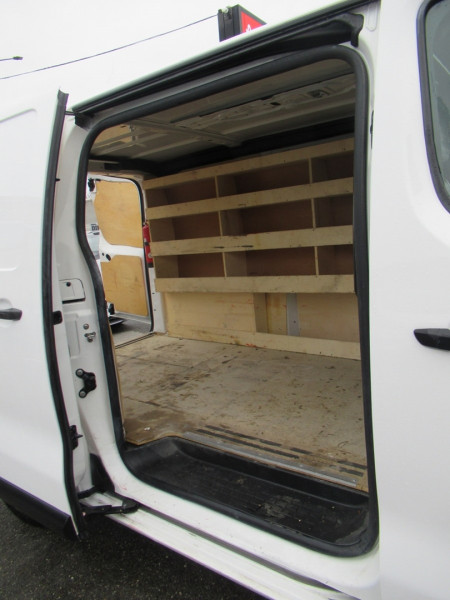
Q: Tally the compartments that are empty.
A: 9